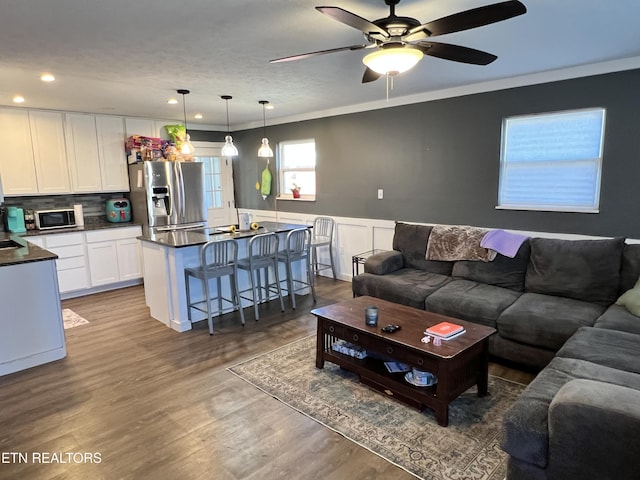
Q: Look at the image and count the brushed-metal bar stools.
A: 4